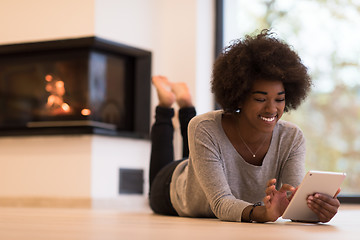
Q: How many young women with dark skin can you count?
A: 1